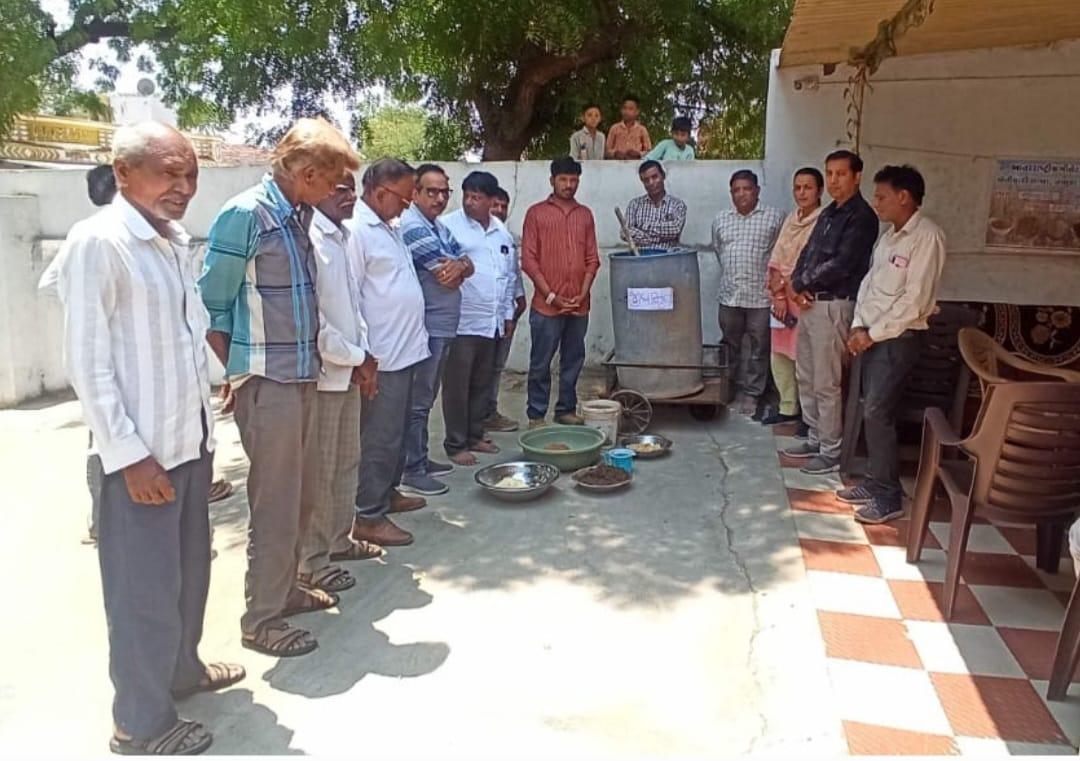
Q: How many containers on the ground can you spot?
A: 6